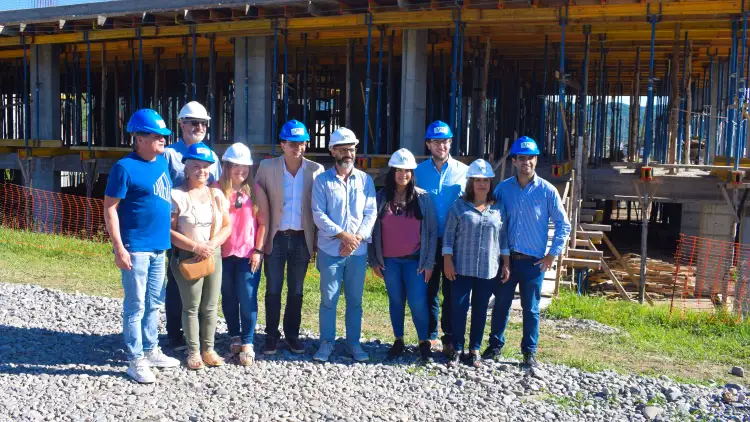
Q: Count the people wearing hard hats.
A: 10